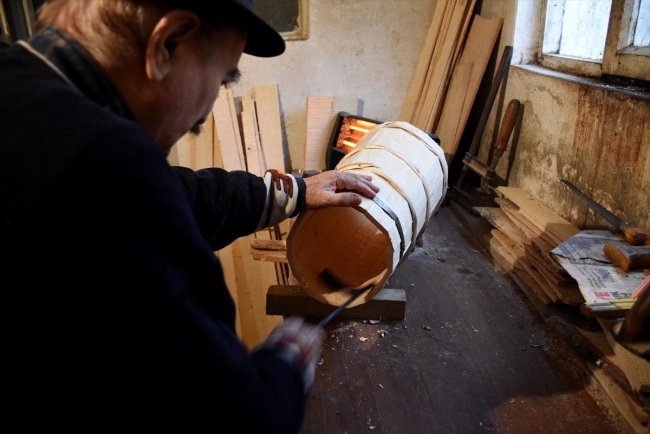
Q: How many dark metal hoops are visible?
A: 1